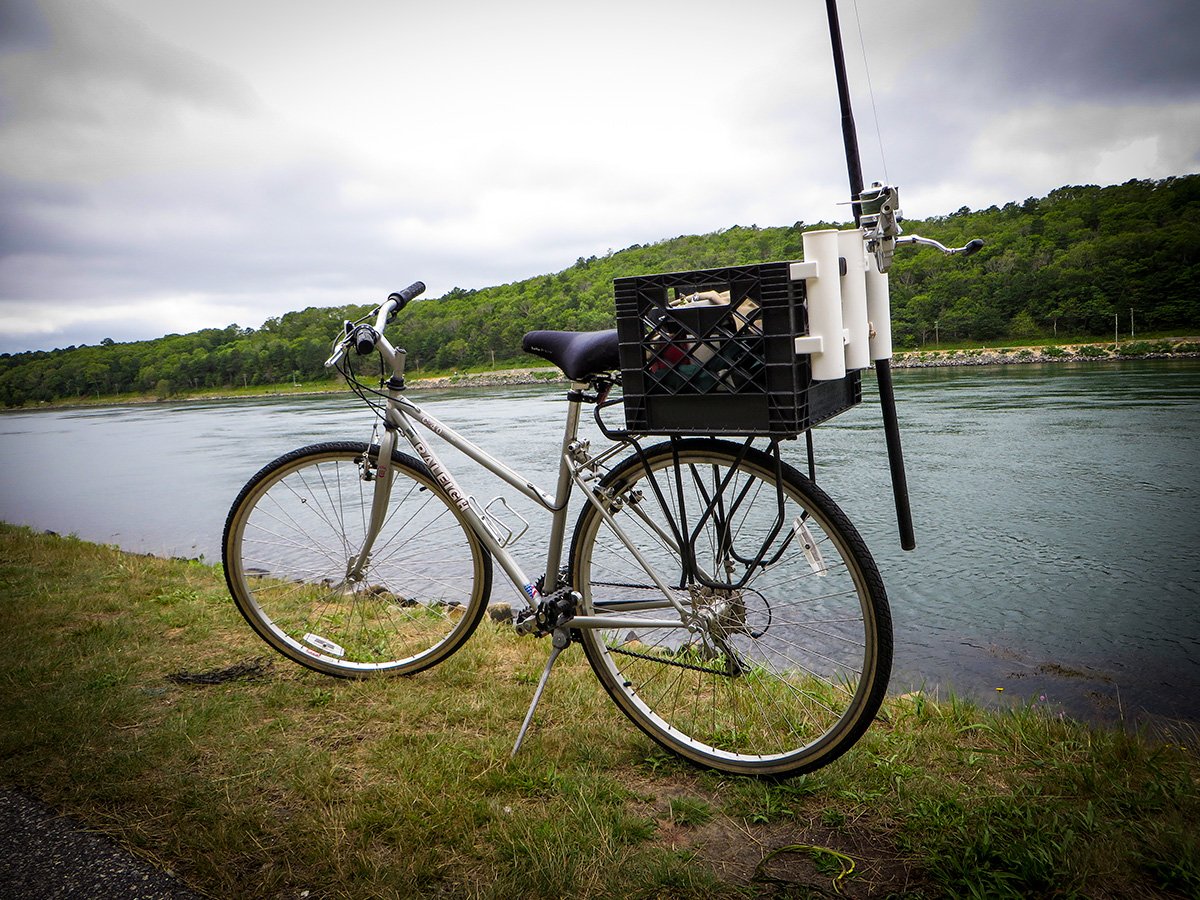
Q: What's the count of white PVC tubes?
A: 3